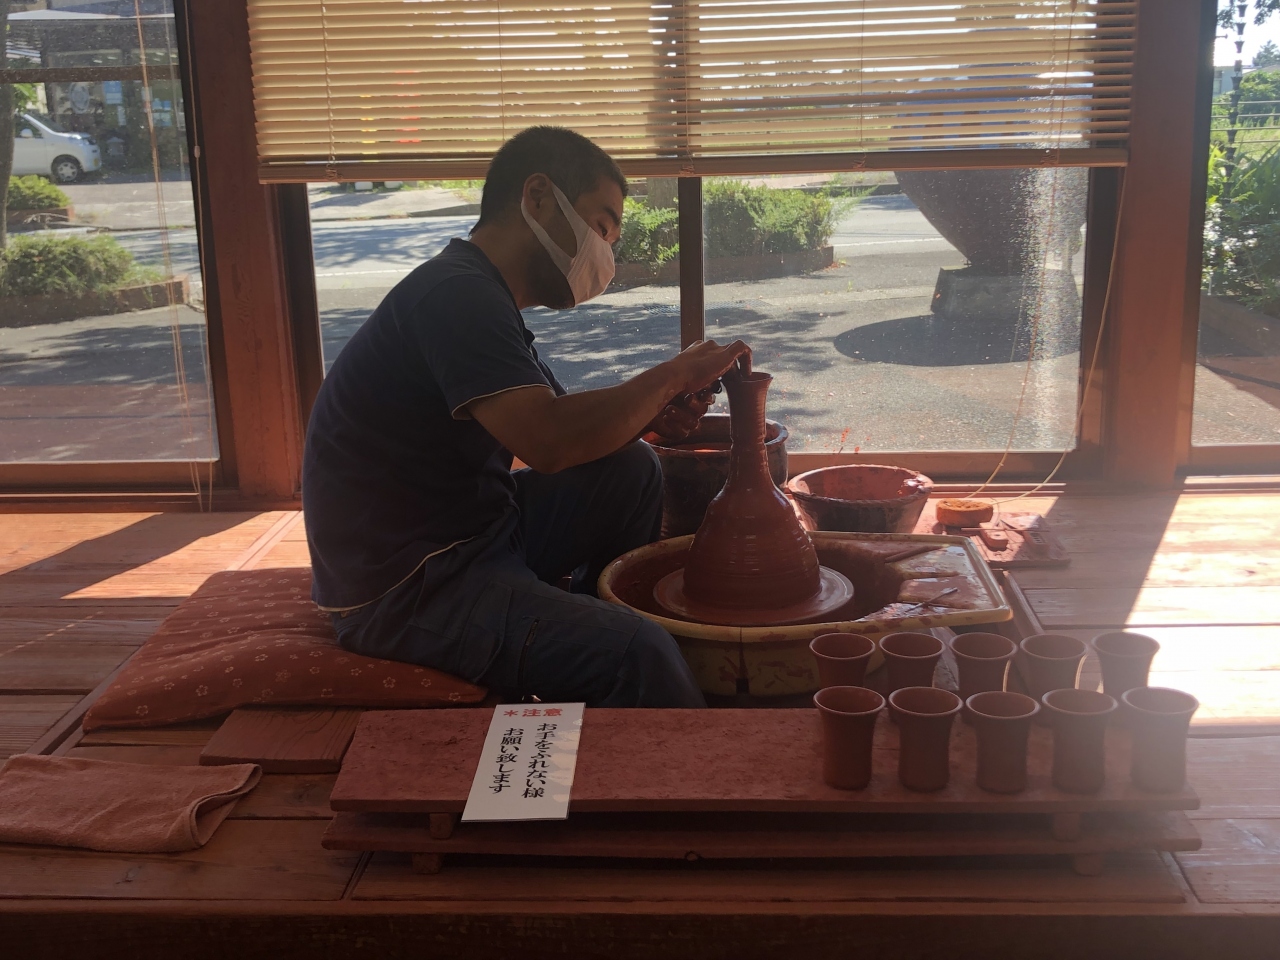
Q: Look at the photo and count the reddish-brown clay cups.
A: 10